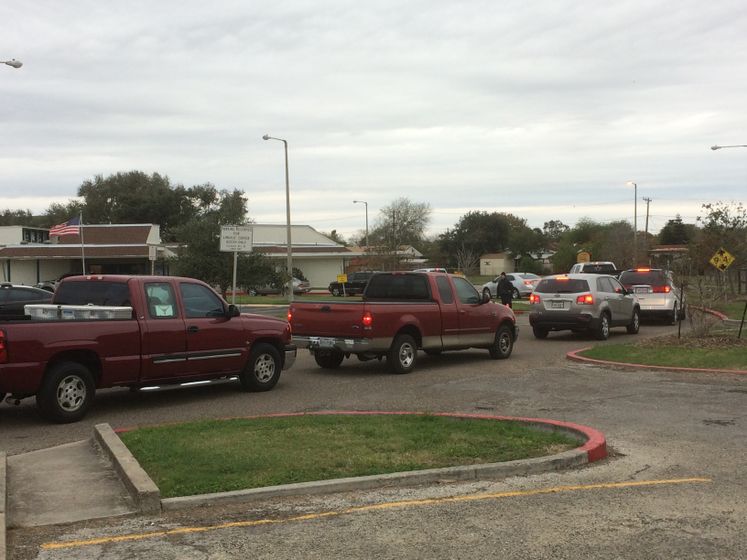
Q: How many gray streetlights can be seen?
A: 5